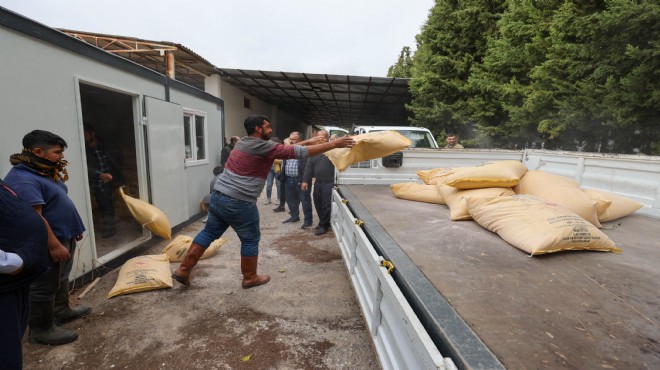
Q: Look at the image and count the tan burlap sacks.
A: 11